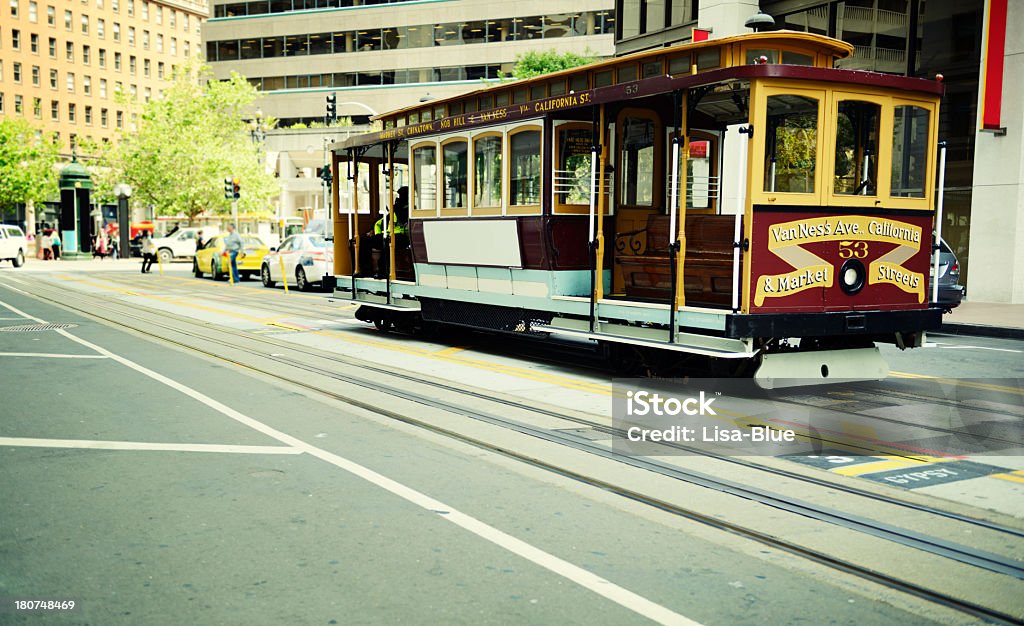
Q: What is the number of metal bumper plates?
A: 1